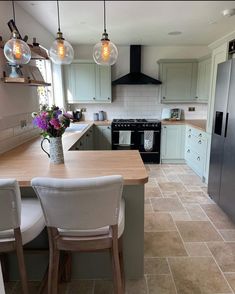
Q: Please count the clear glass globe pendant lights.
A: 3